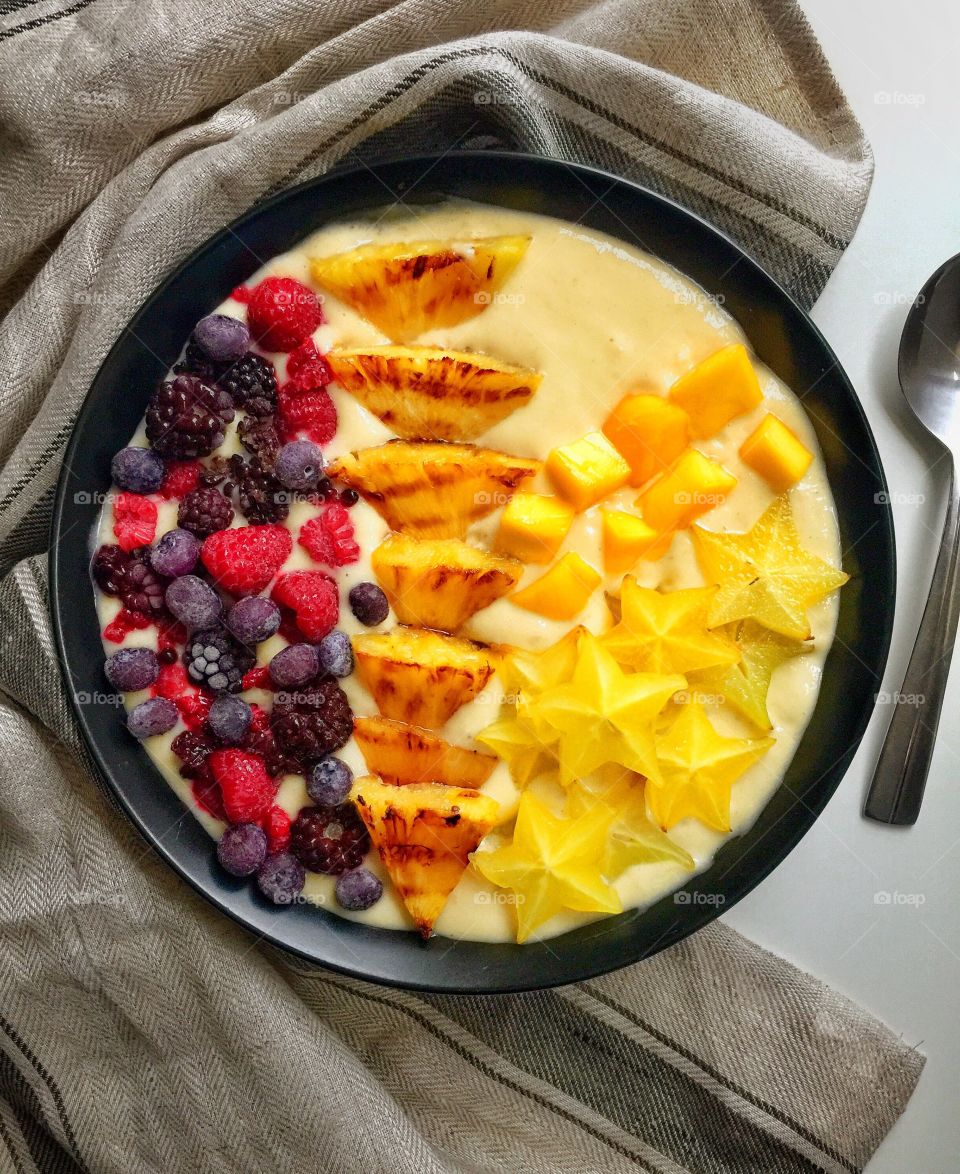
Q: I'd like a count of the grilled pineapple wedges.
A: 7